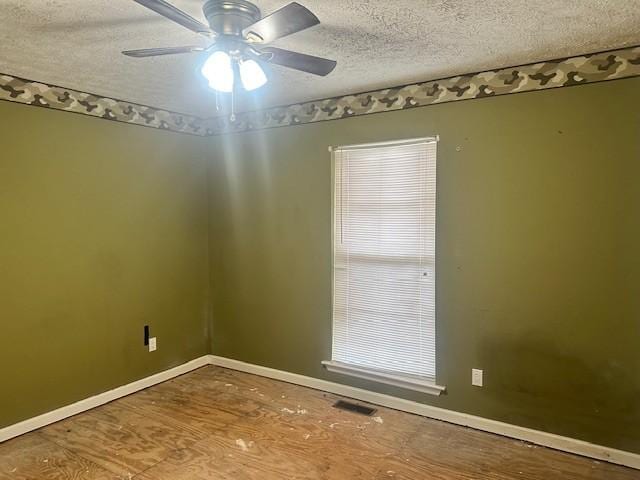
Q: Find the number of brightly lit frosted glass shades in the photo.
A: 3